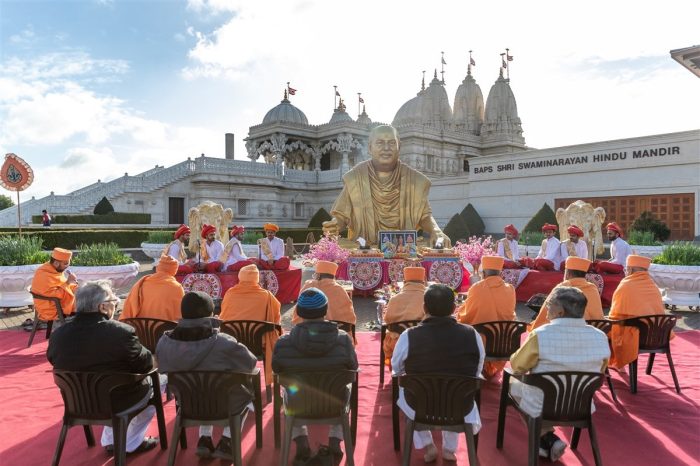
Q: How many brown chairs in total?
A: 13